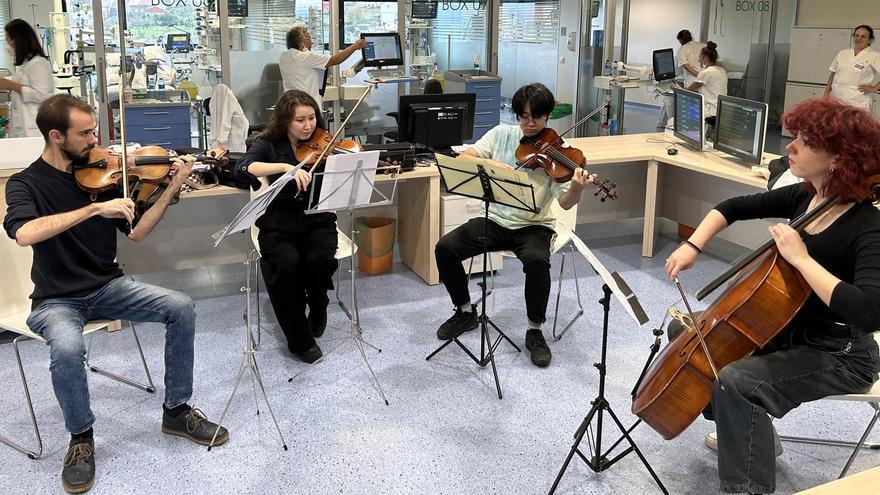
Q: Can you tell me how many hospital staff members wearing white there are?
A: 5